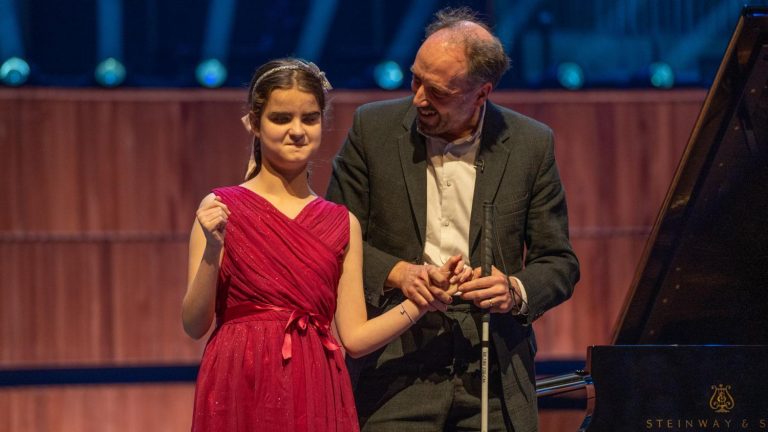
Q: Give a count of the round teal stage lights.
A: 6